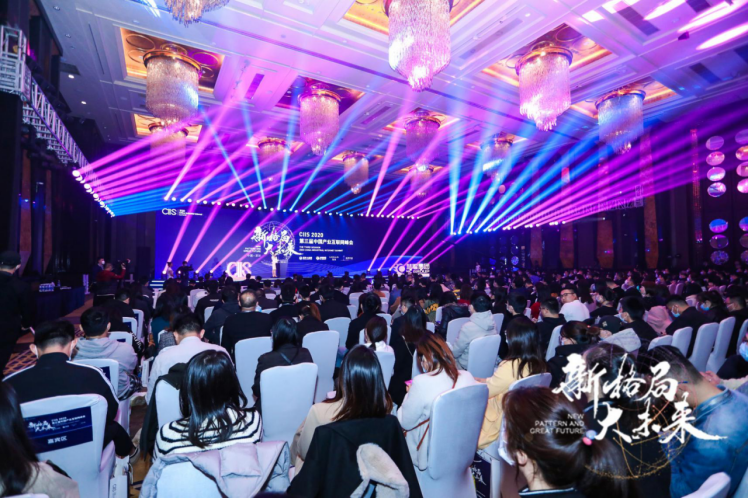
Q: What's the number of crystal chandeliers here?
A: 12